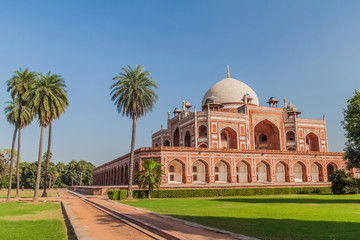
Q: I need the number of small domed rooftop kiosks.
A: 6